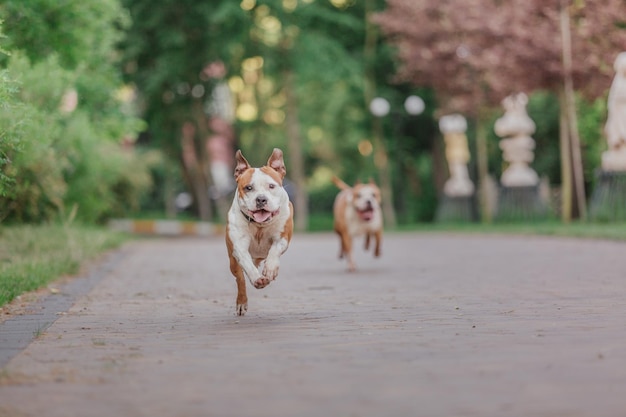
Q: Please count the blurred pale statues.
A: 3